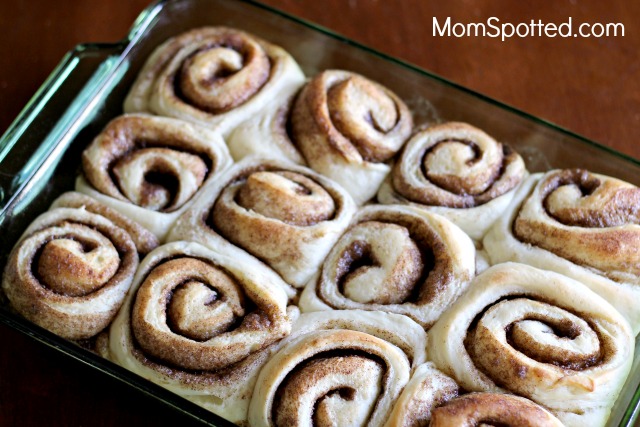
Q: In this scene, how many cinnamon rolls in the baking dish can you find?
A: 12